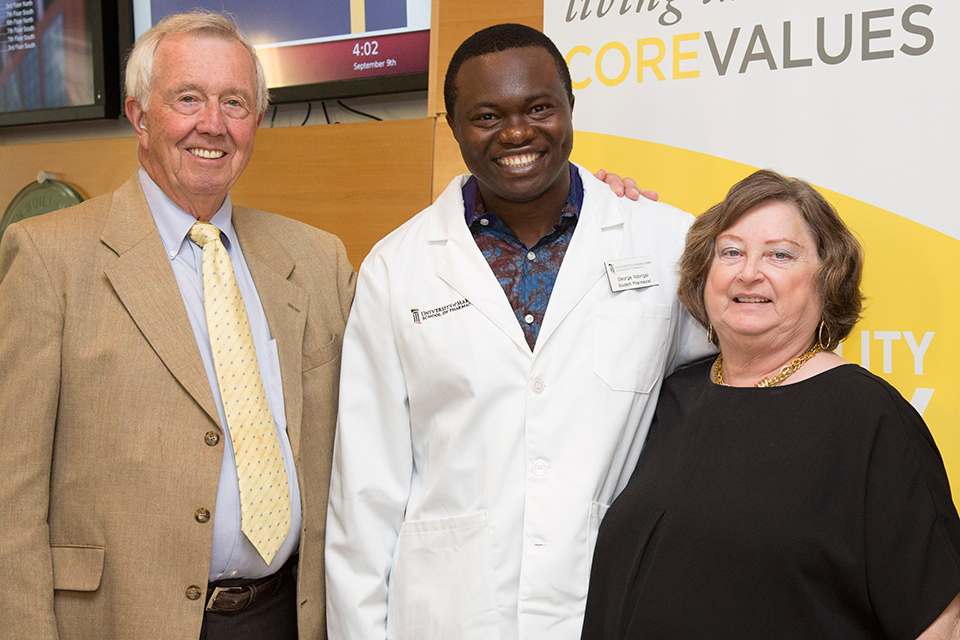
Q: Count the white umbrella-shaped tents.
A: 0